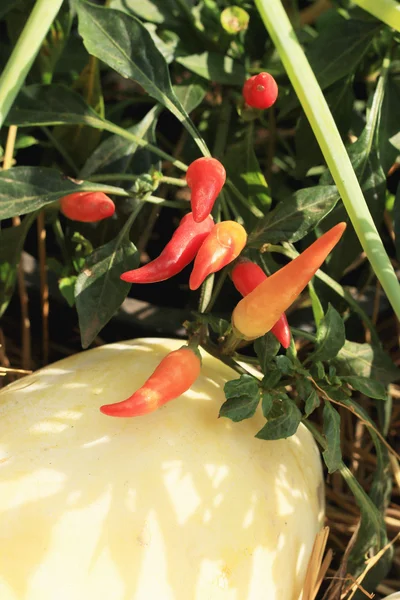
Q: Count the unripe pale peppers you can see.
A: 1